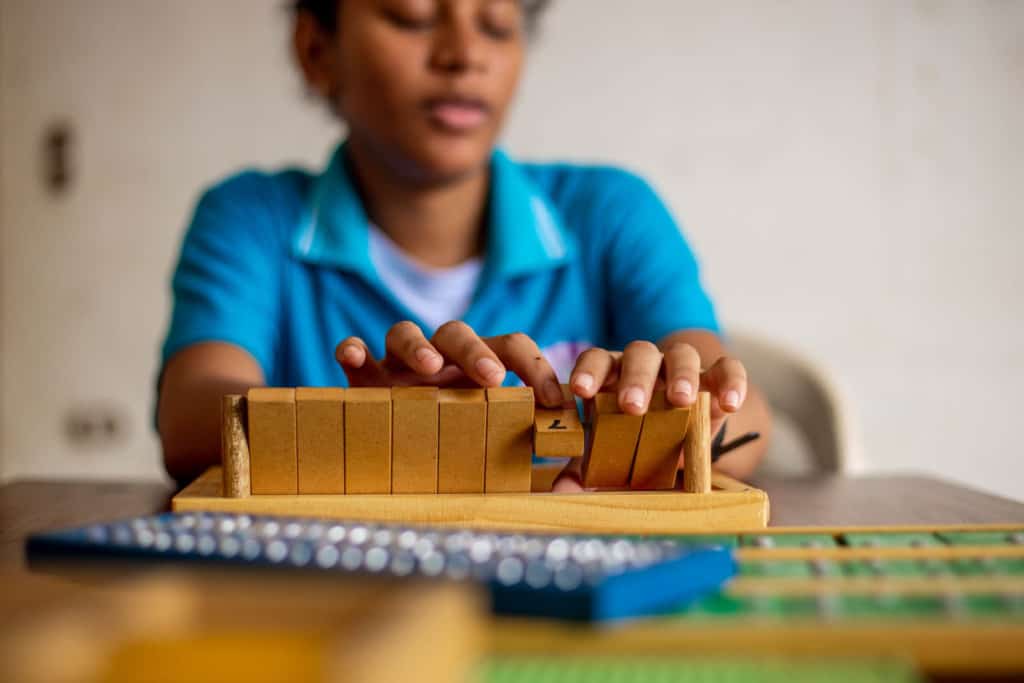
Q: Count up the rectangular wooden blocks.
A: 9